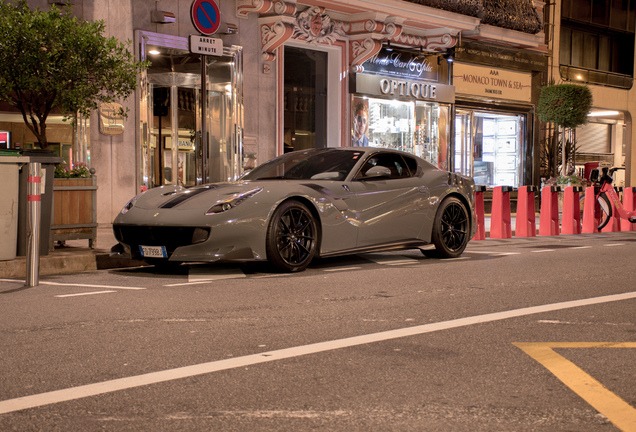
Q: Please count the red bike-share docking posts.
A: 8